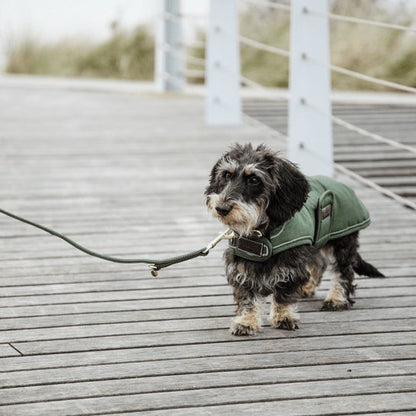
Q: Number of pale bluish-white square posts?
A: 3